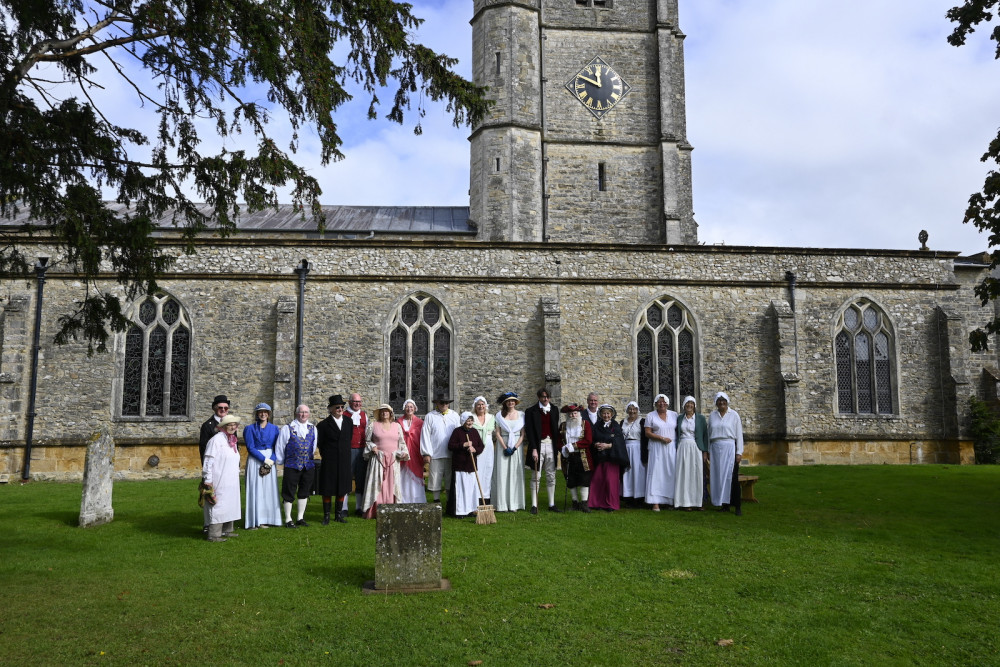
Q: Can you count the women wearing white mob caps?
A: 7